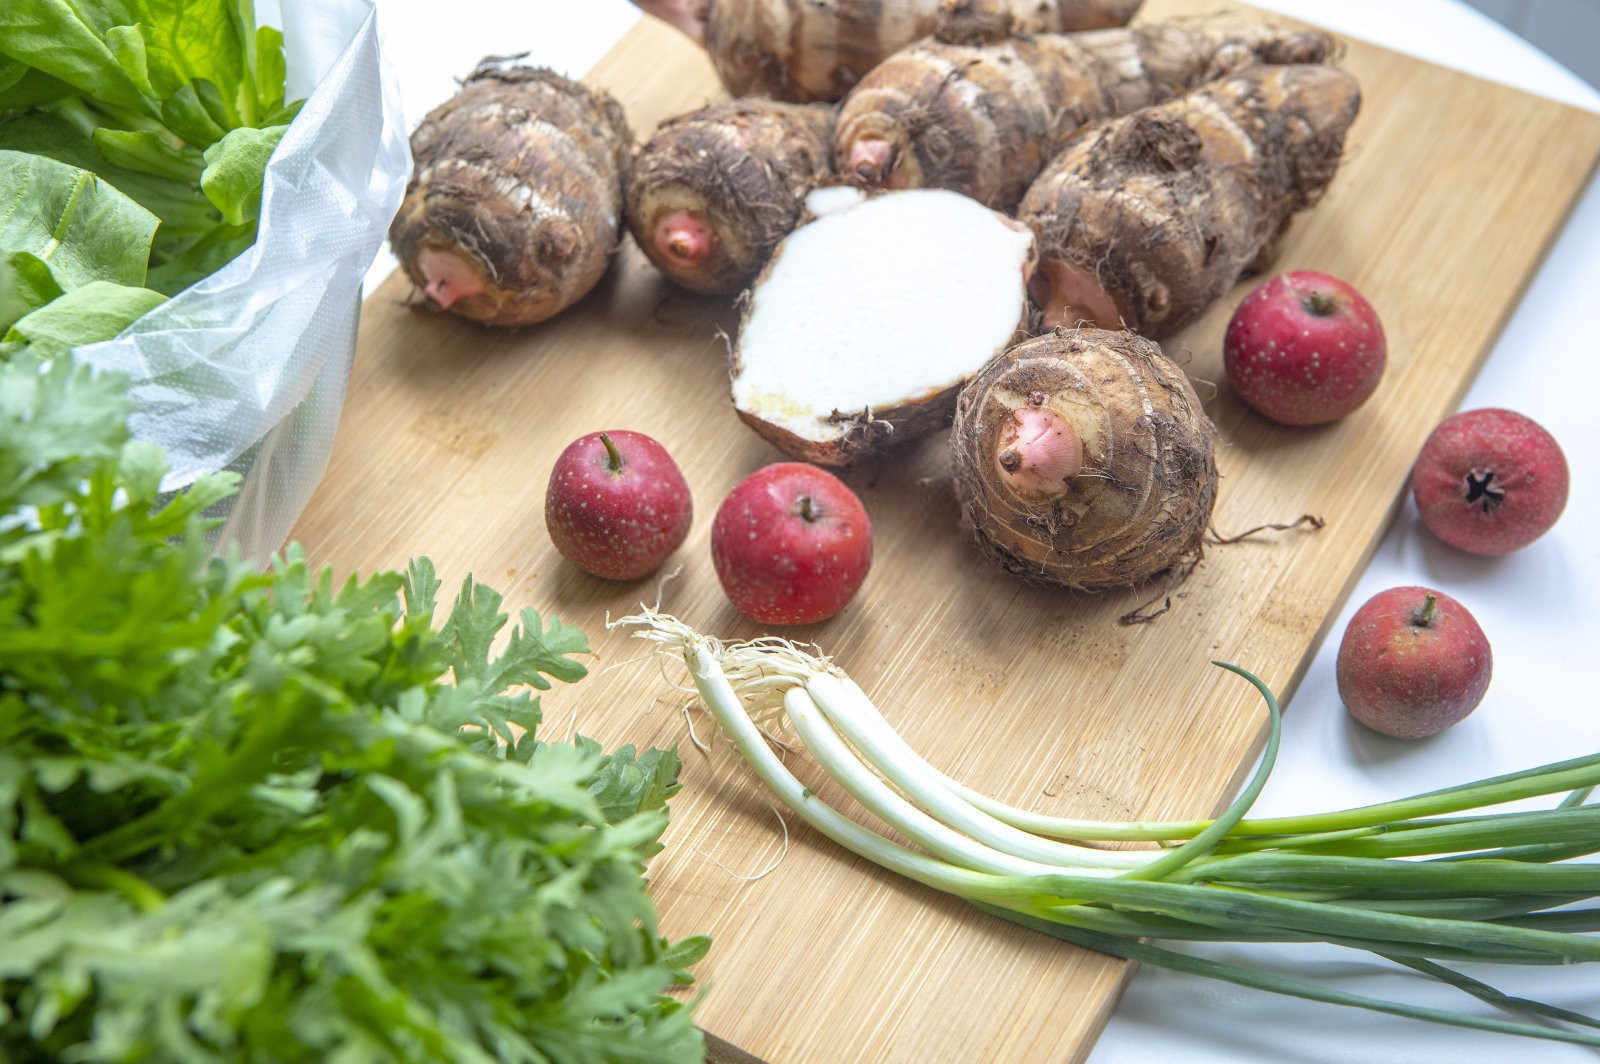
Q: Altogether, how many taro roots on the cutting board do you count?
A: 7